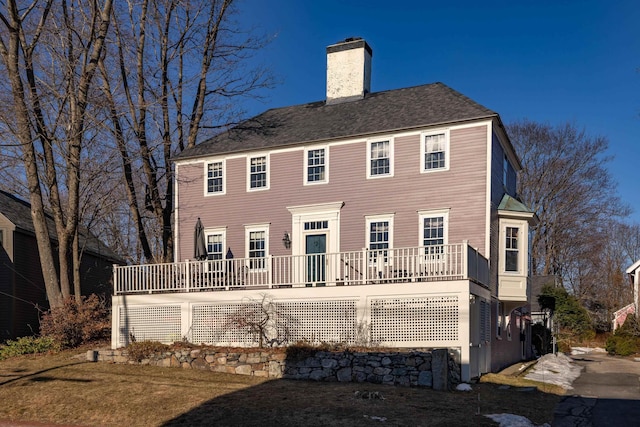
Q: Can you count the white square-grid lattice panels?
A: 4